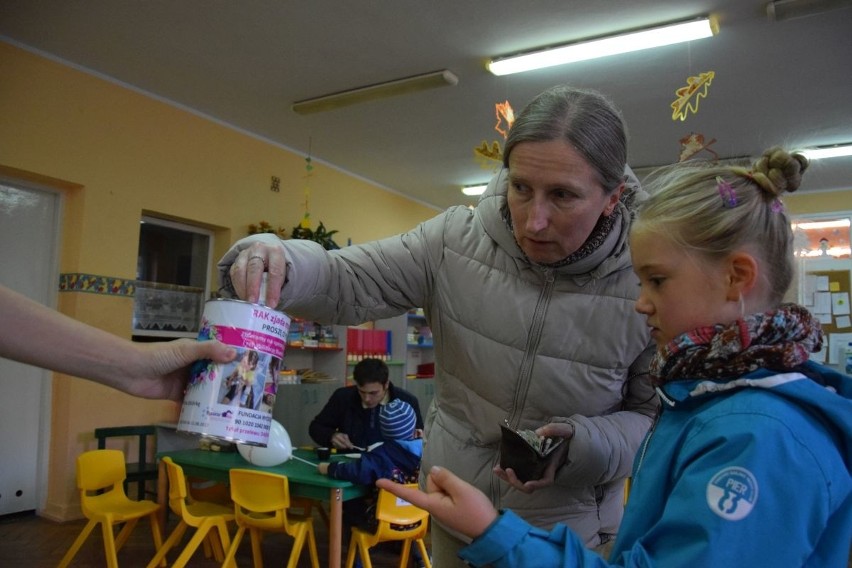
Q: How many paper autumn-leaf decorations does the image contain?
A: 4